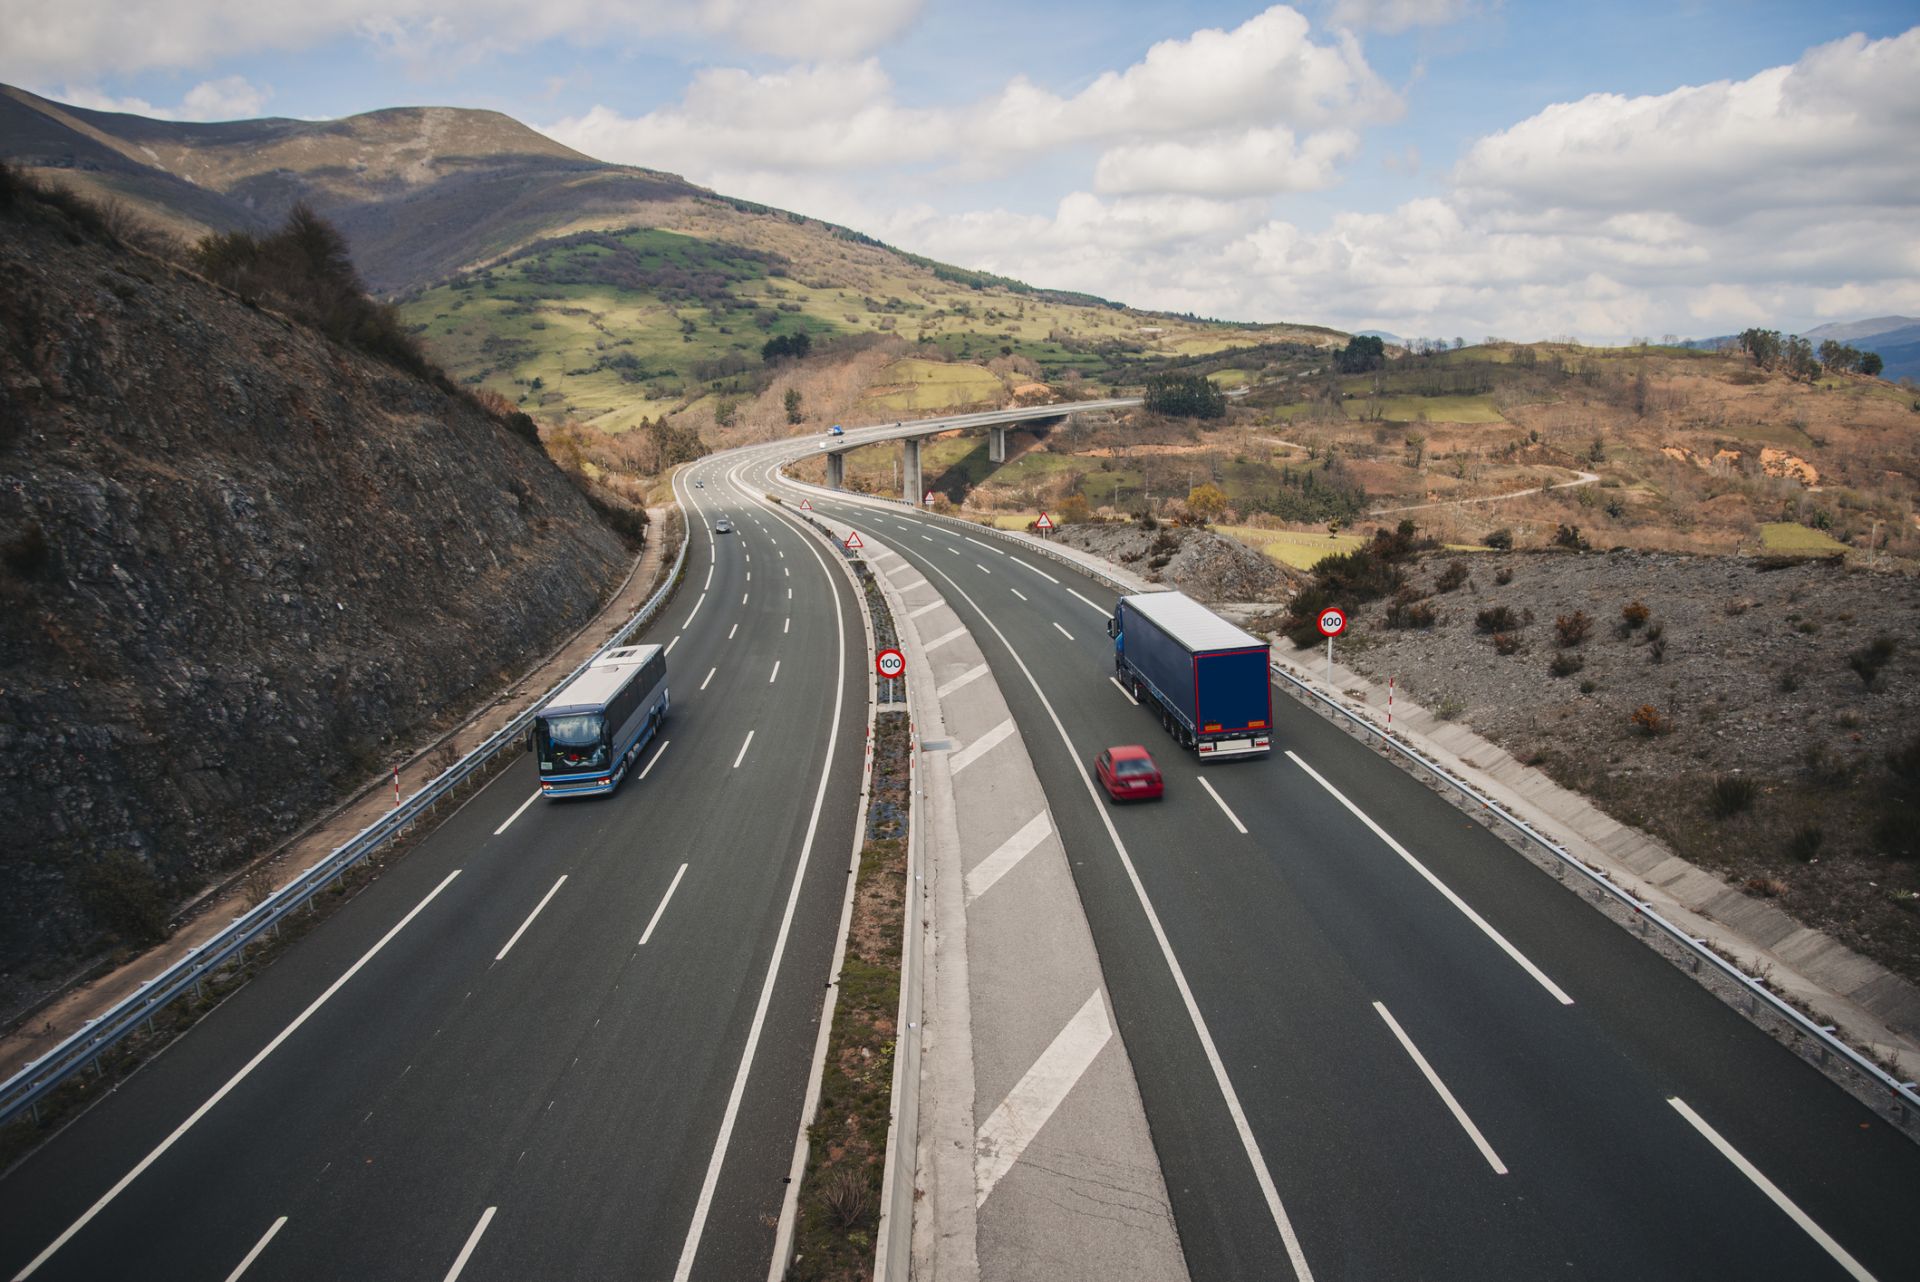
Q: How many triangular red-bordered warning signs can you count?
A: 4